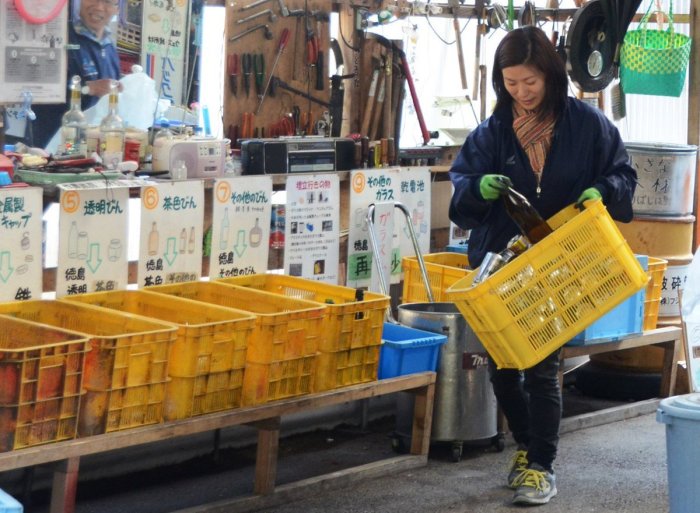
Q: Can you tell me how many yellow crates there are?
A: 8